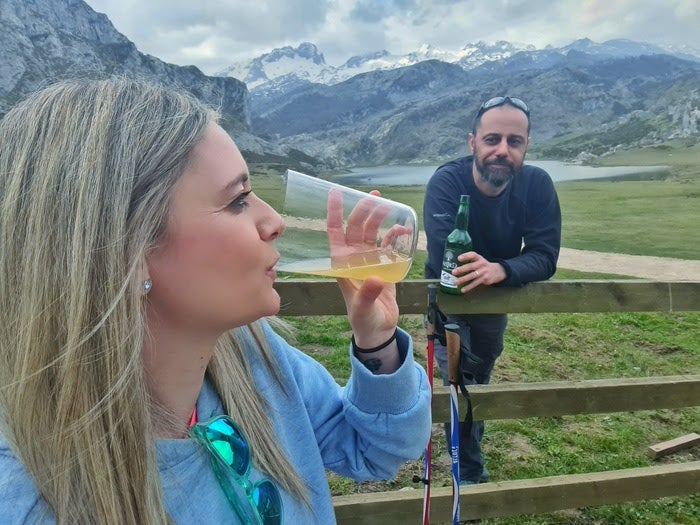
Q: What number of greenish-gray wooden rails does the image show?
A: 3